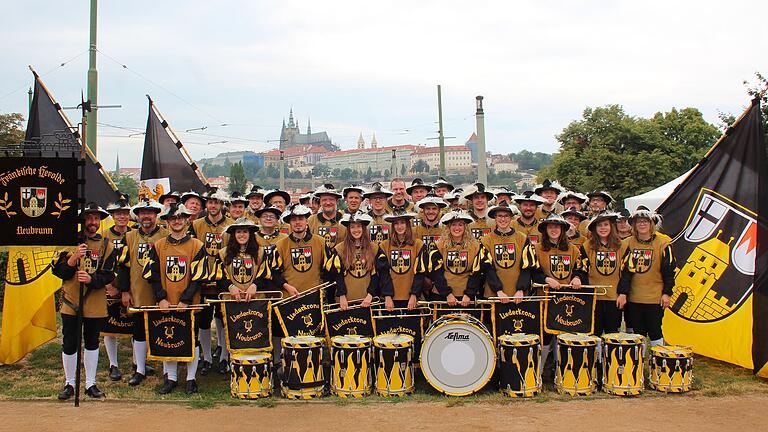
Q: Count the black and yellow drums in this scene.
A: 8